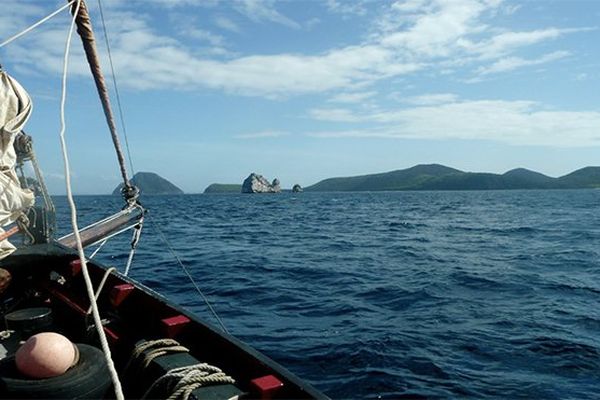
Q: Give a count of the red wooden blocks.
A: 4